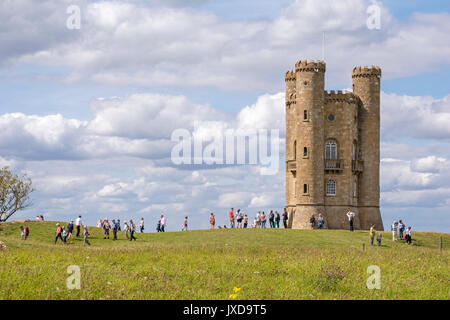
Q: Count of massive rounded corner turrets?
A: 3